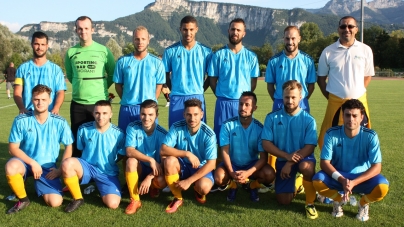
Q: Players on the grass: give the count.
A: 13